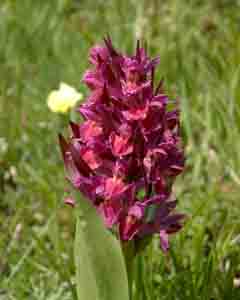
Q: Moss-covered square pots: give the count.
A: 0